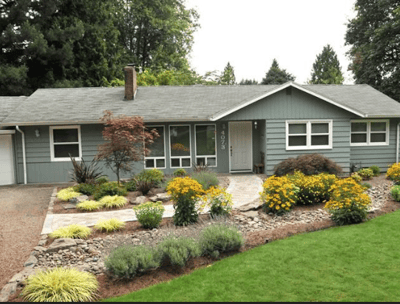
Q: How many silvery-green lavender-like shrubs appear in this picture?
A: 3